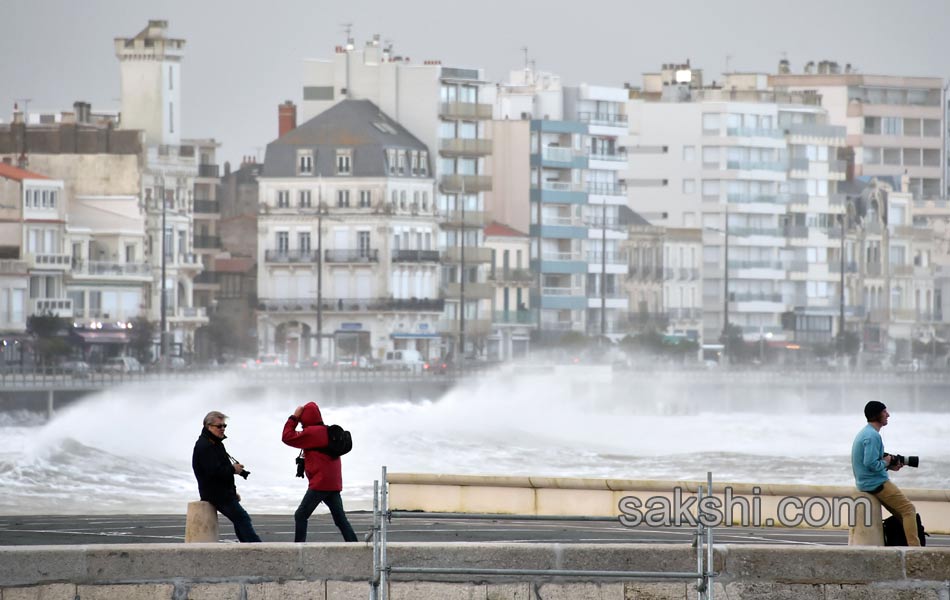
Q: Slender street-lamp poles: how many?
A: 6